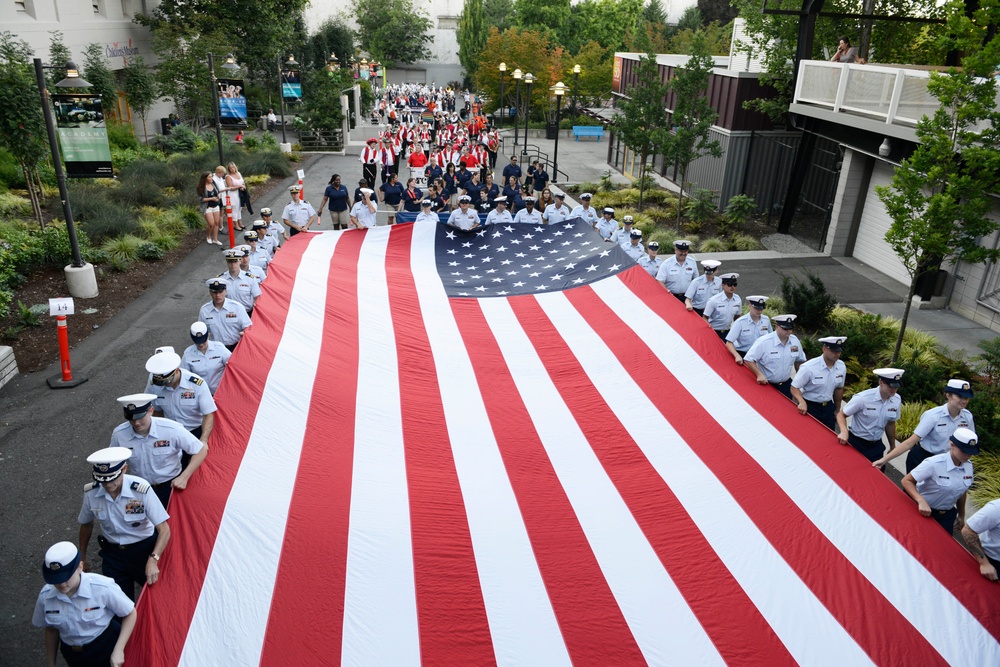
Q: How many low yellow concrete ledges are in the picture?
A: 0